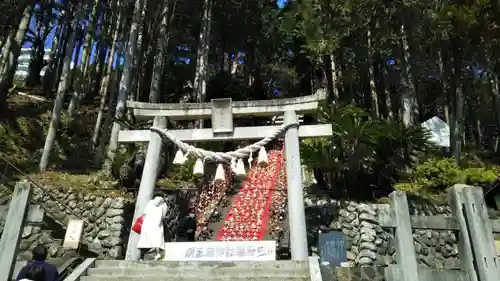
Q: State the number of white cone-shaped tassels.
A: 5